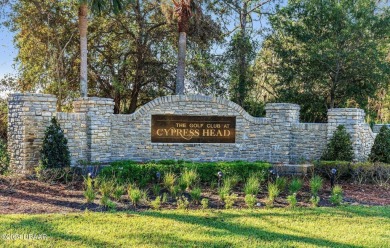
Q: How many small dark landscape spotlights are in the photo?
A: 5